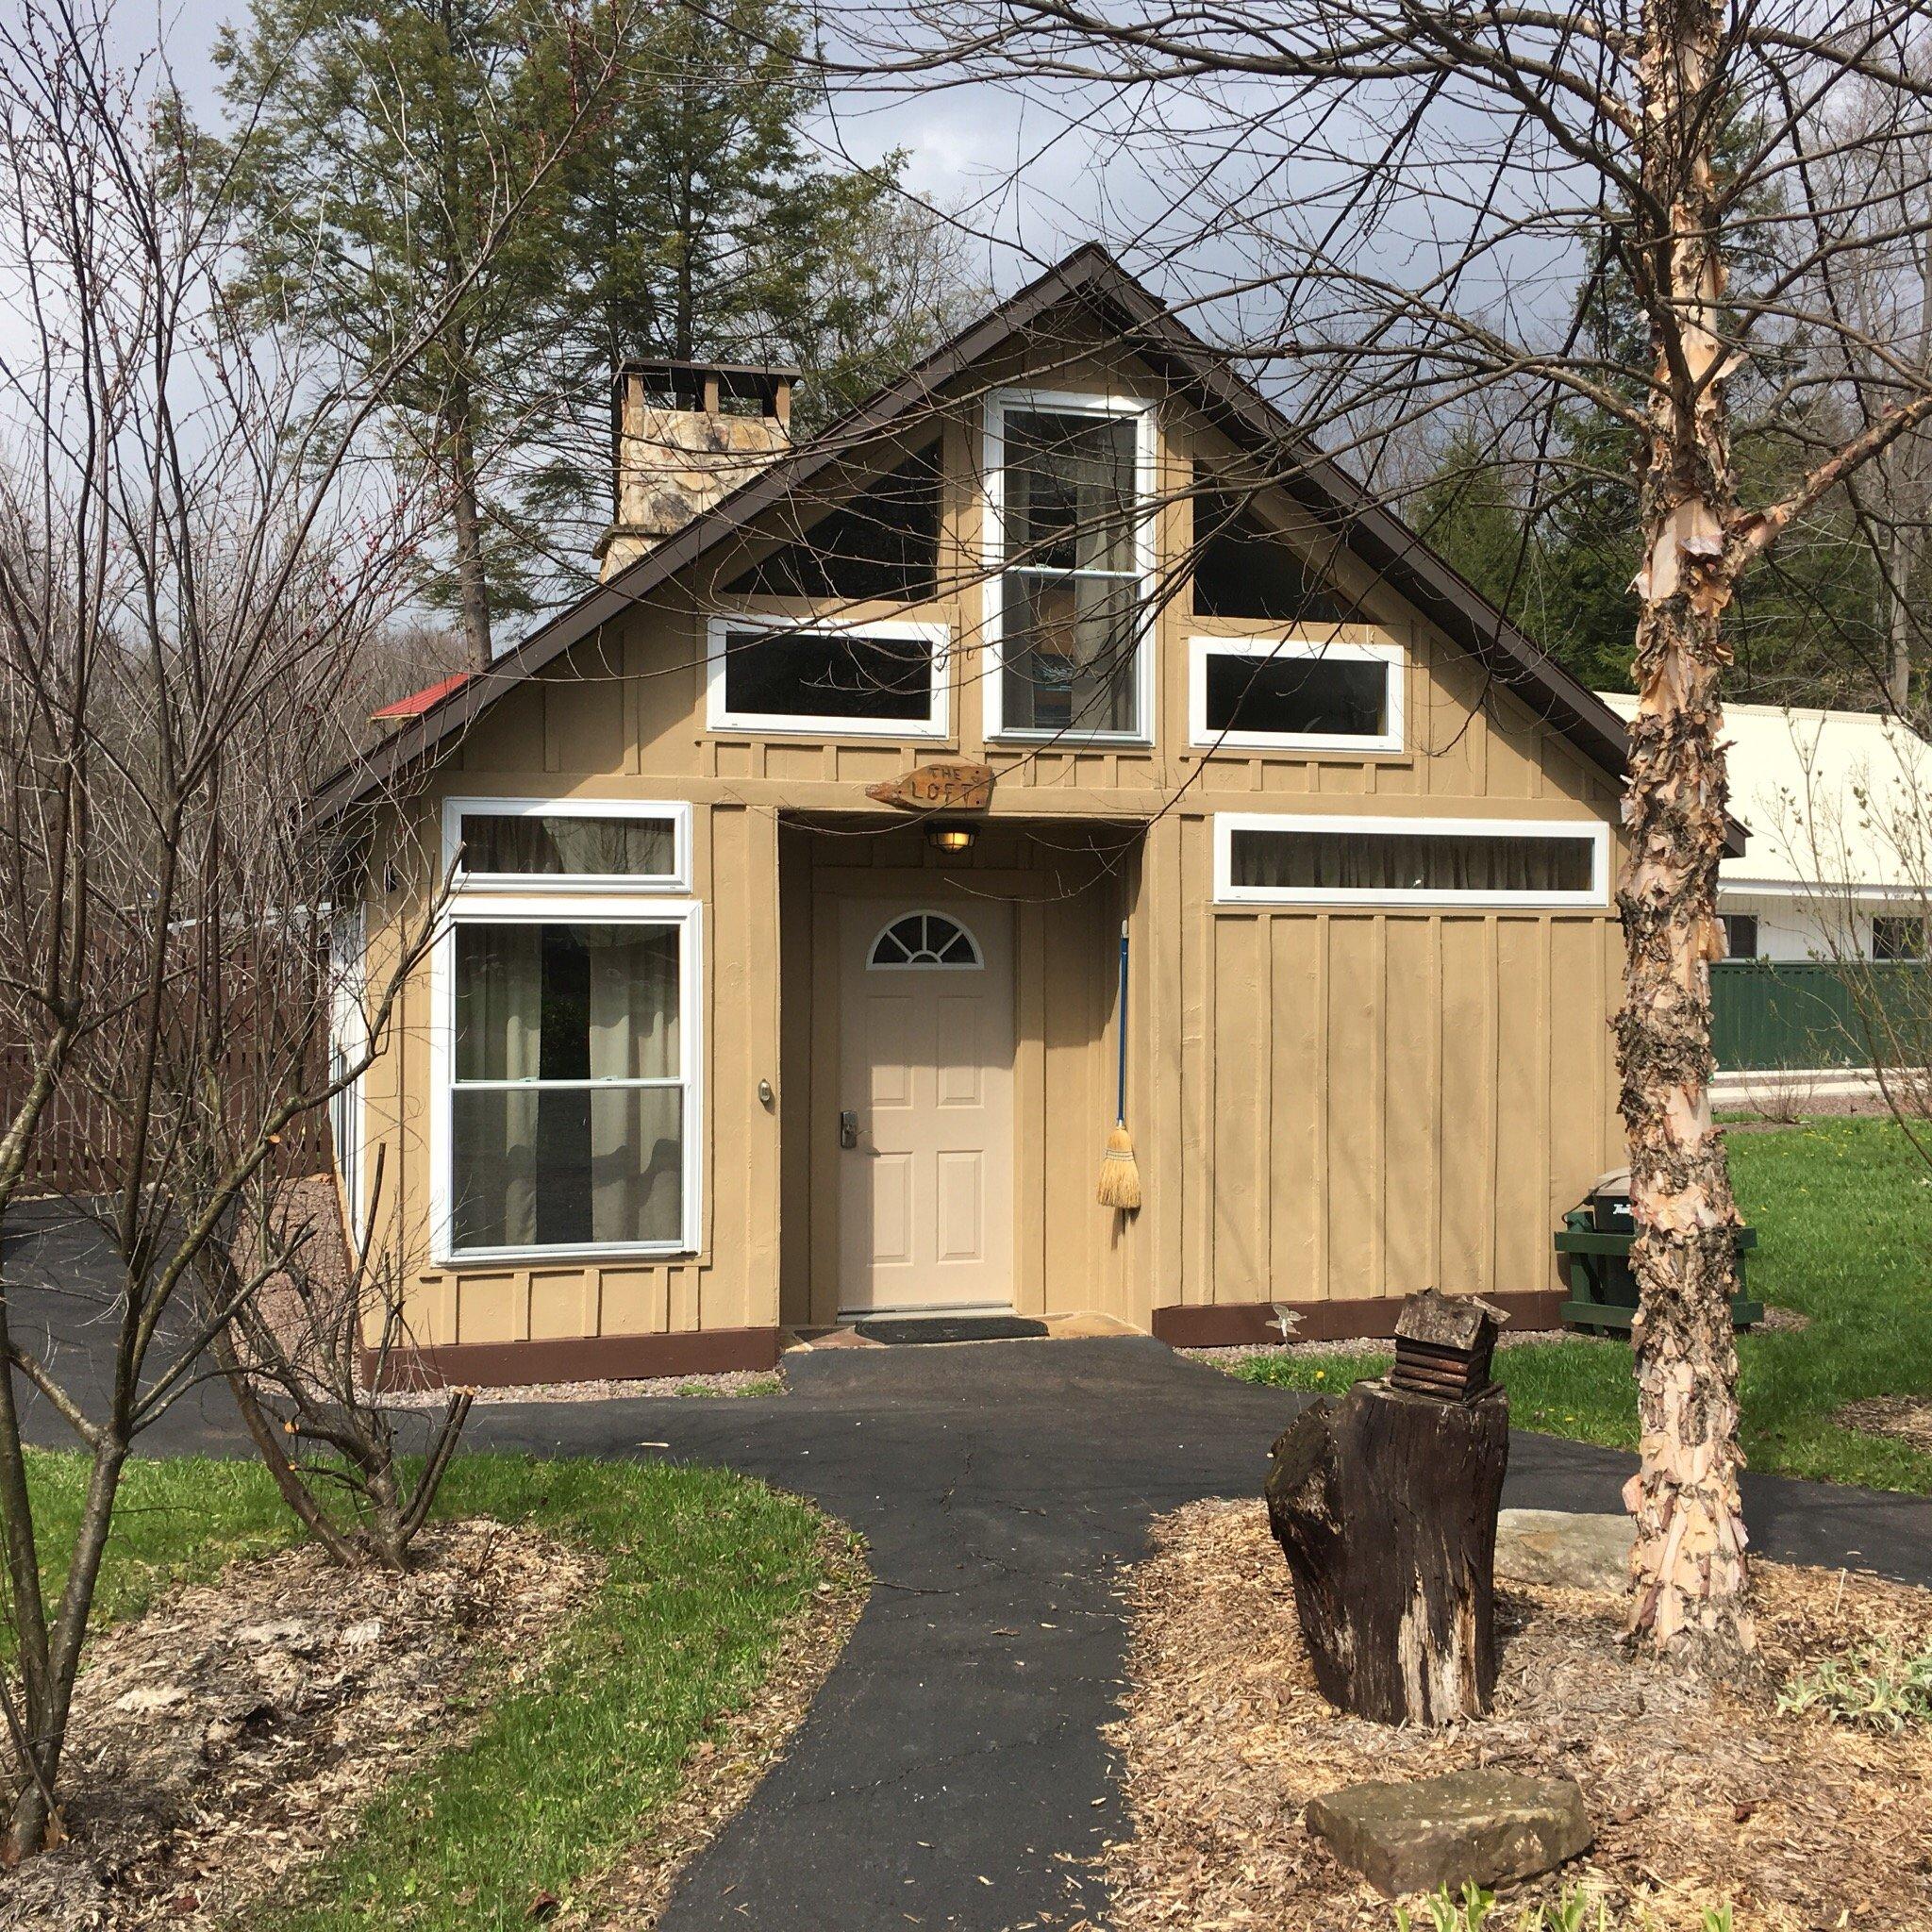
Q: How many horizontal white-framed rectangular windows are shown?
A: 4